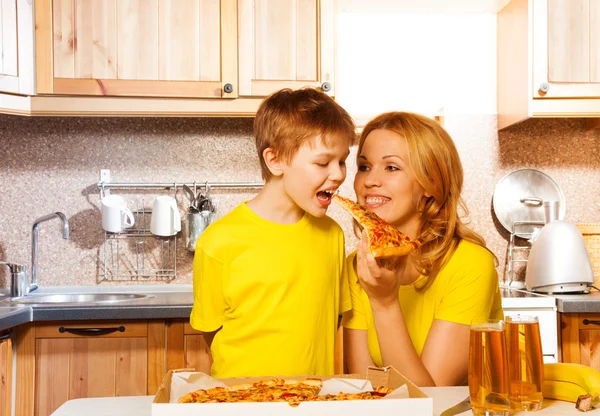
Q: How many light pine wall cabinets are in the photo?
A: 4